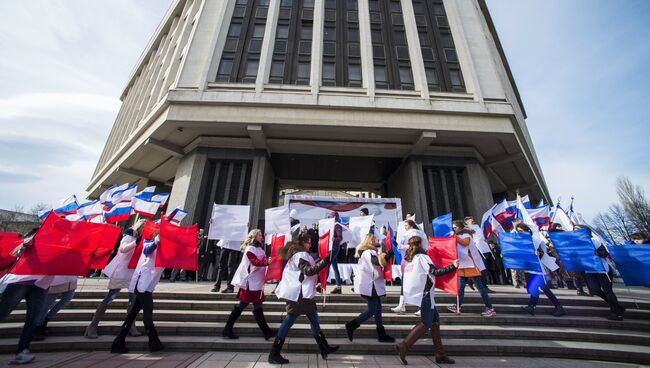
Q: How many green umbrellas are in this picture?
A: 0